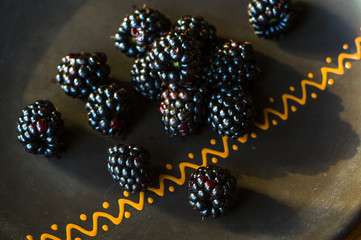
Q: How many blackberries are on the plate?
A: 13